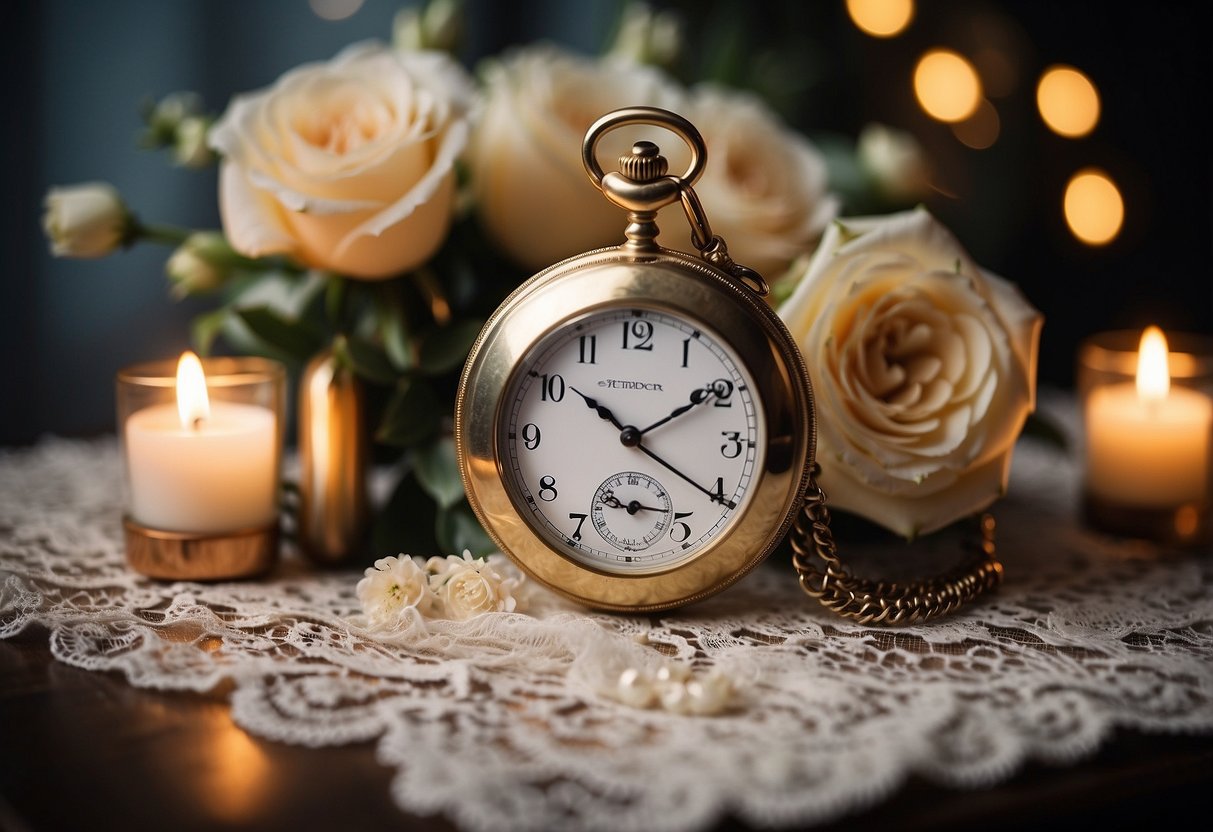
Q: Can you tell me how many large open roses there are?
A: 4